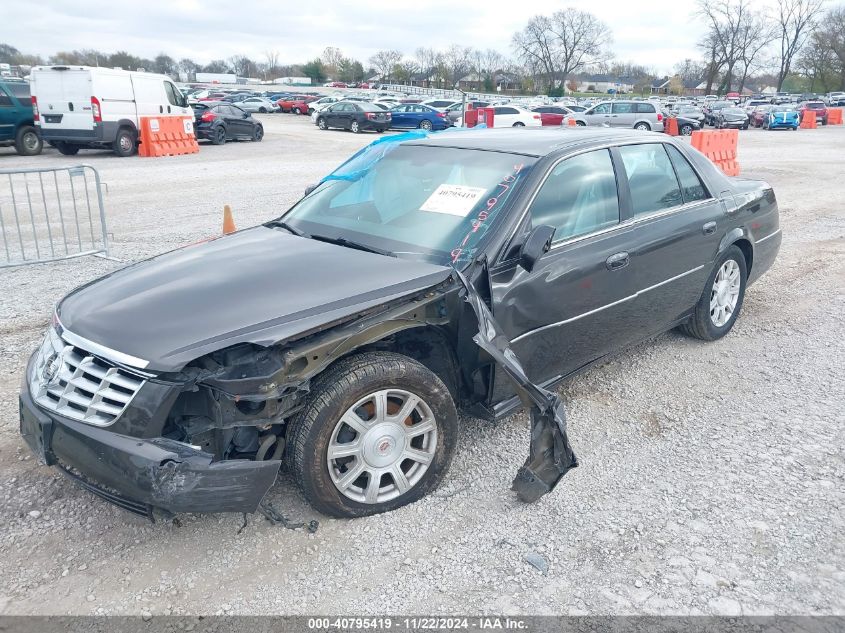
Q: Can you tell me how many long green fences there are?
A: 0